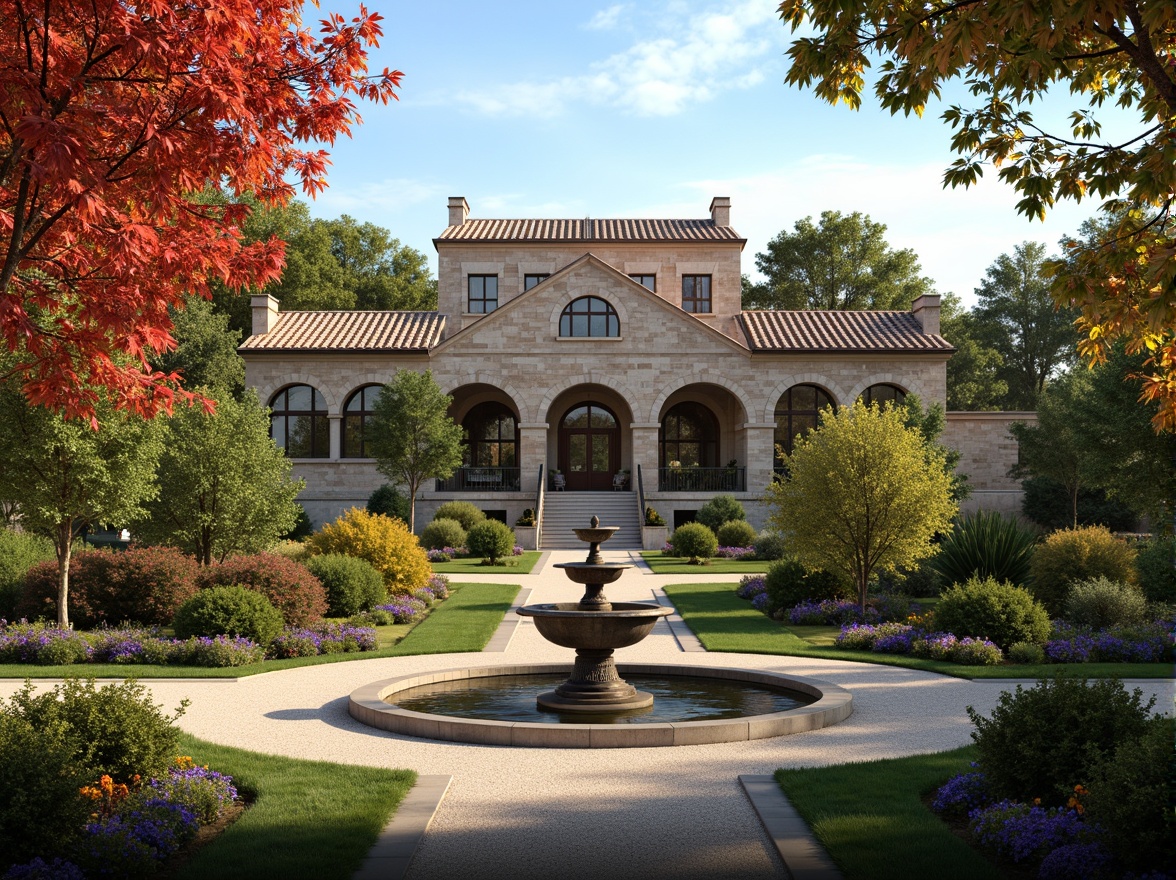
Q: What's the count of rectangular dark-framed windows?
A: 4